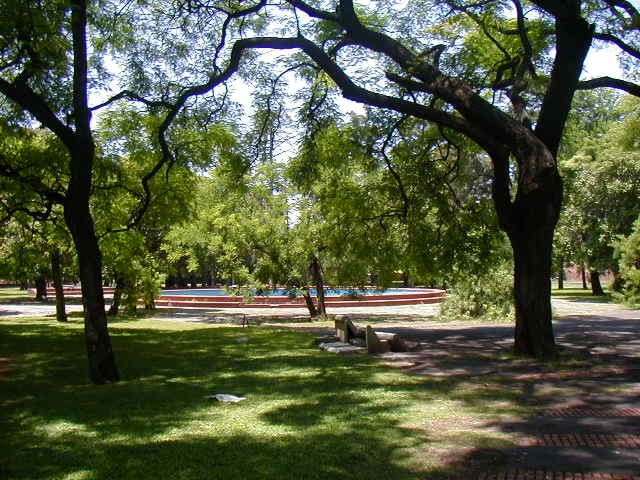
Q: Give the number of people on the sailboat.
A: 0